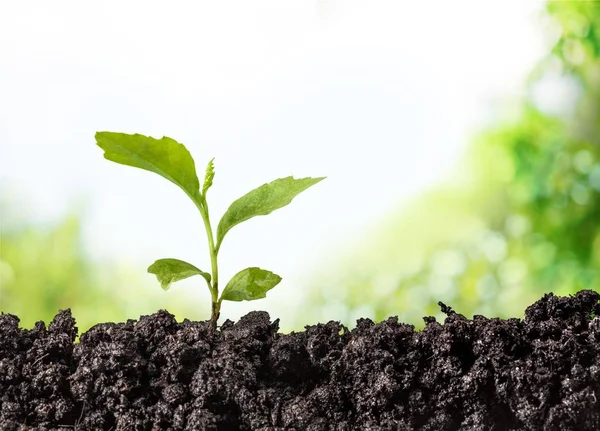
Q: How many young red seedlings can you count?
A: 0